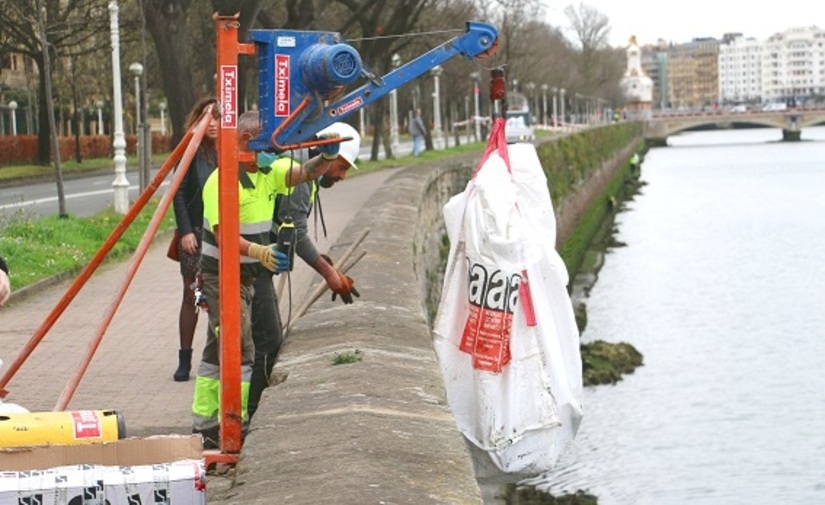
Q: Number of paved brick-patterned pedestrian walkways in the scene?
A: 1